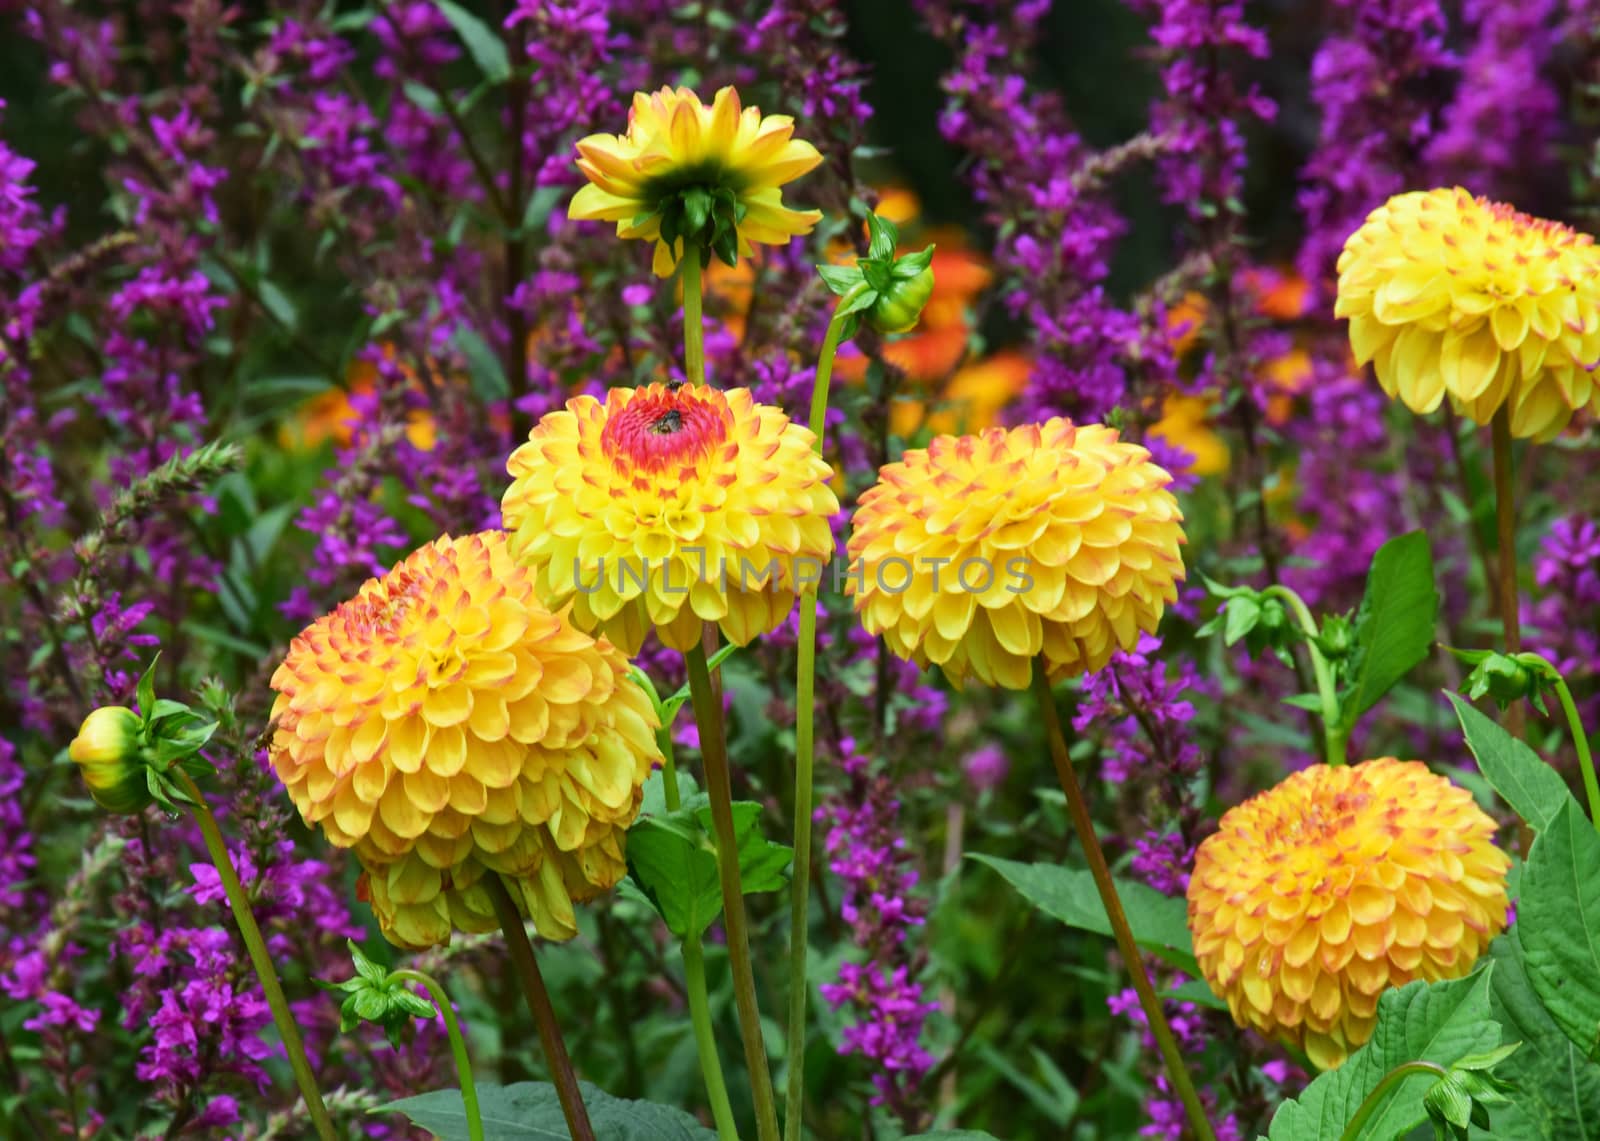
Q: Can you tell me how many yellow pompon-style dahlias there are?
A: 5